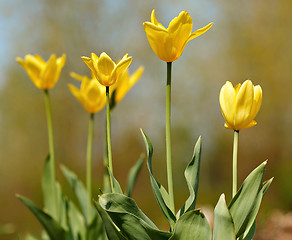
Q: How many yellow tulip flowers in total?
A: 6